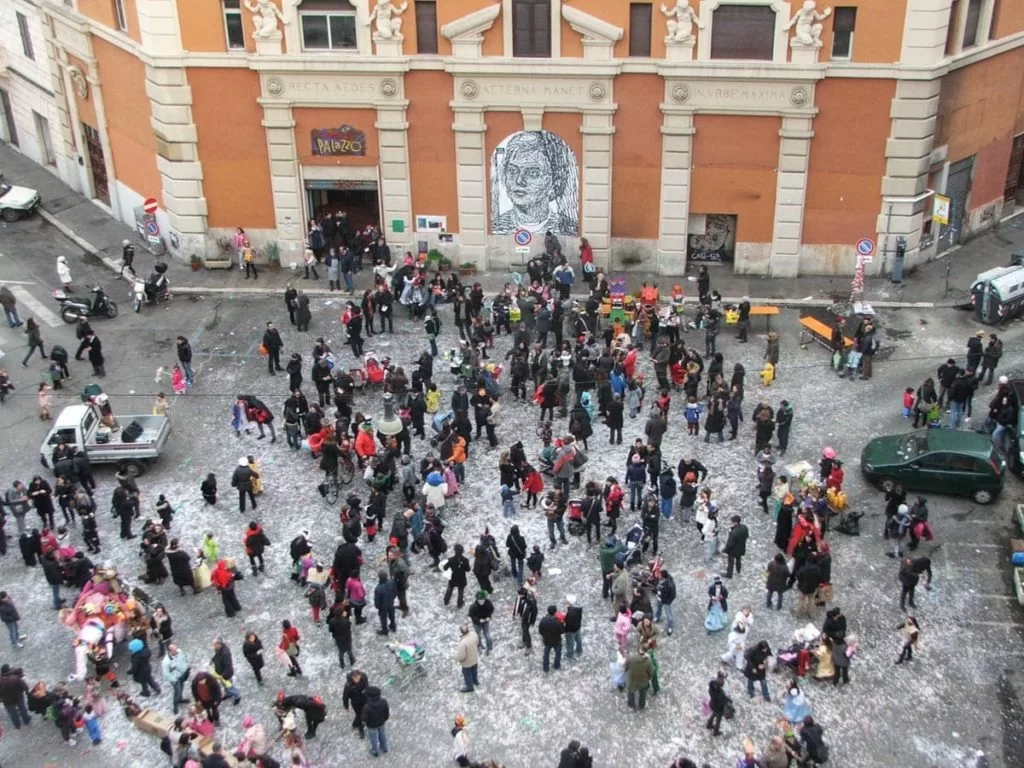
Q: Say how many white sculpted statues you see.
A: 4